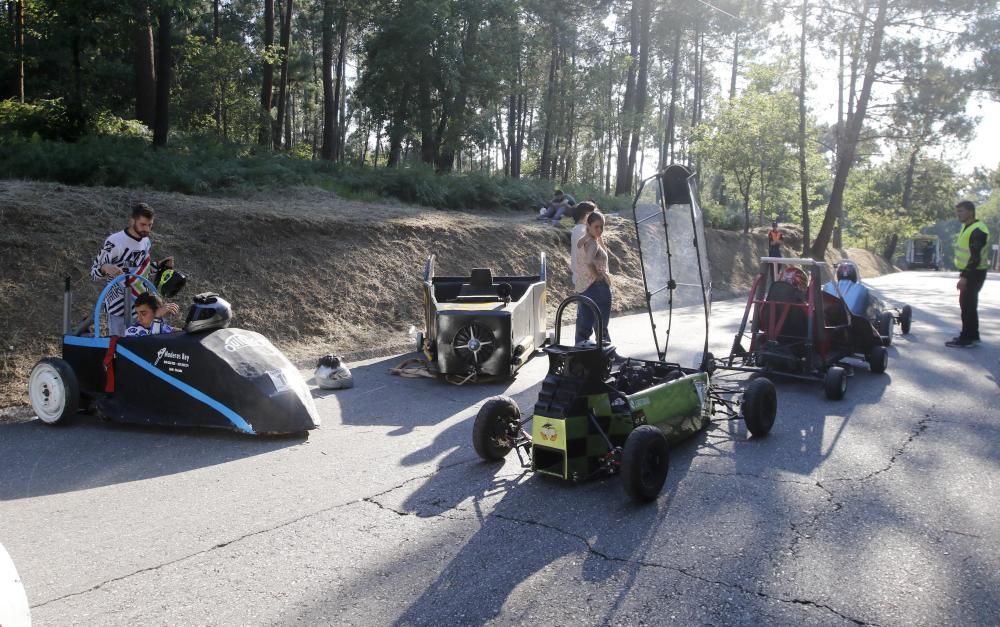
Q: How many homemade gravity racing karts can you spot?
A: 5